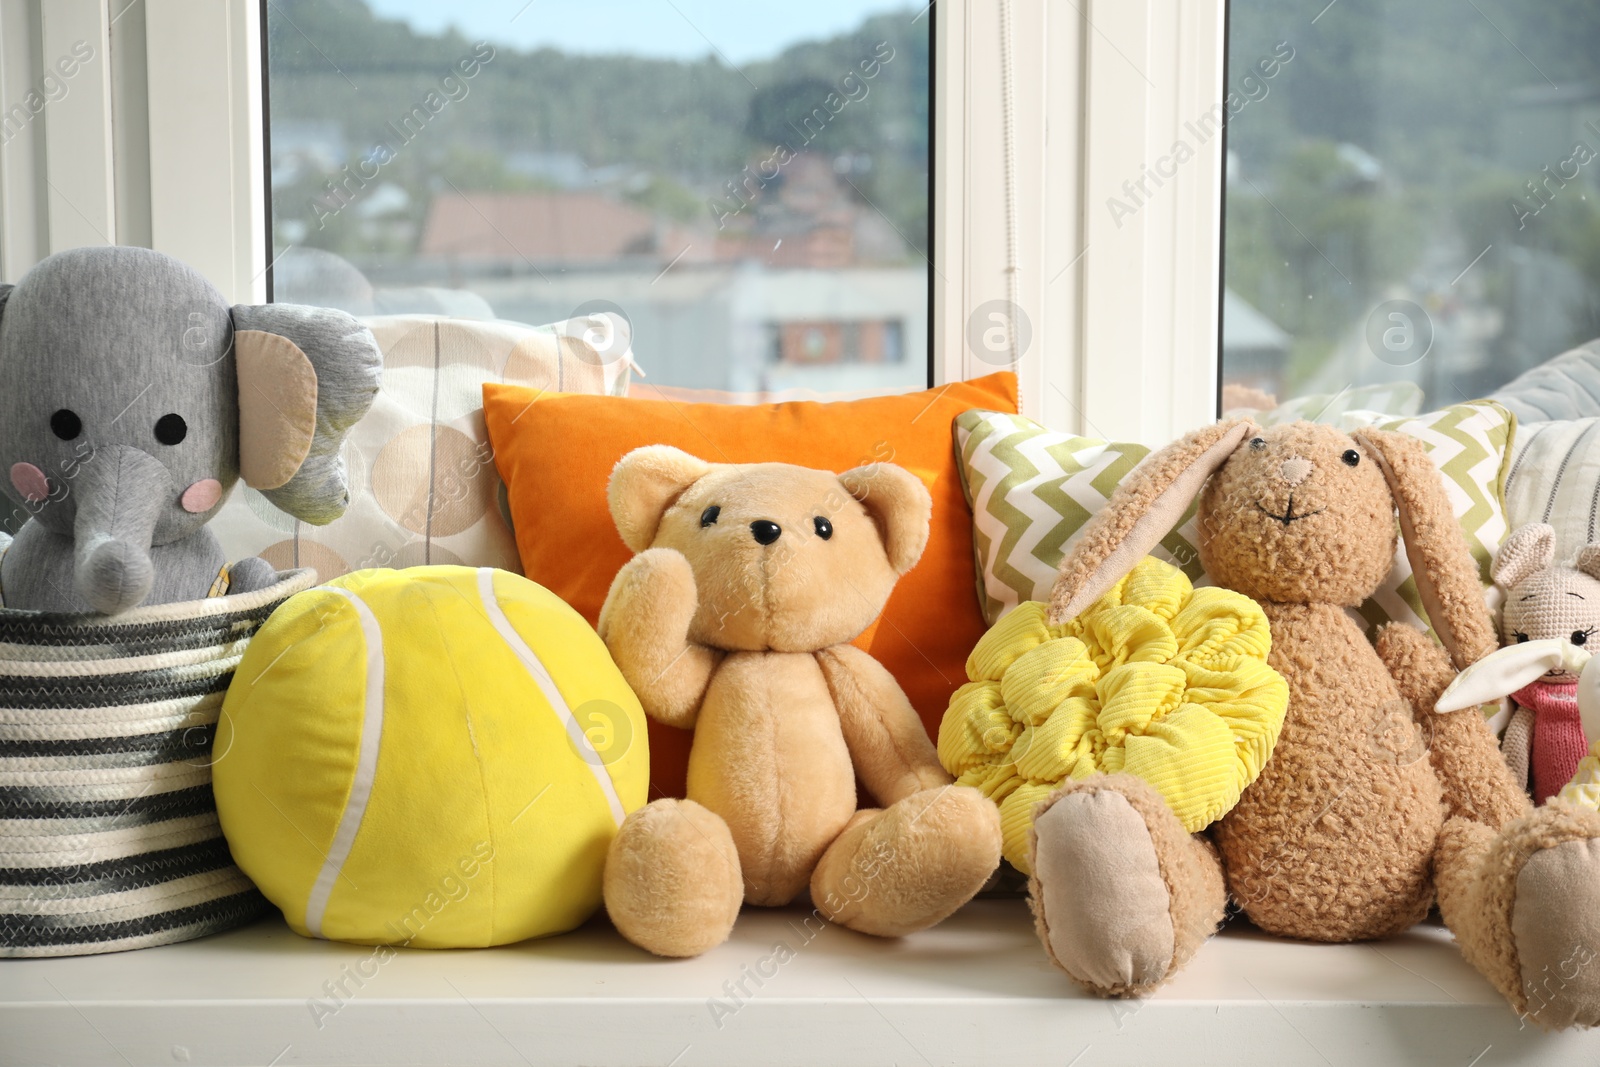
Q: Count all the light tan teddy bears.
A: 1